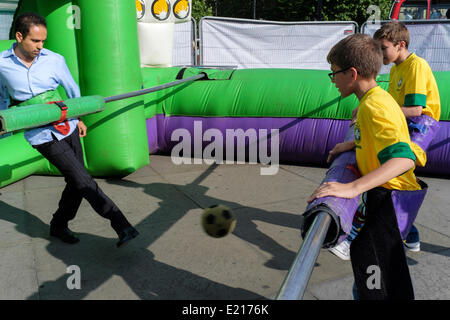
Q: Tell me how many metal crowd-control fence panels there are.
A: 3